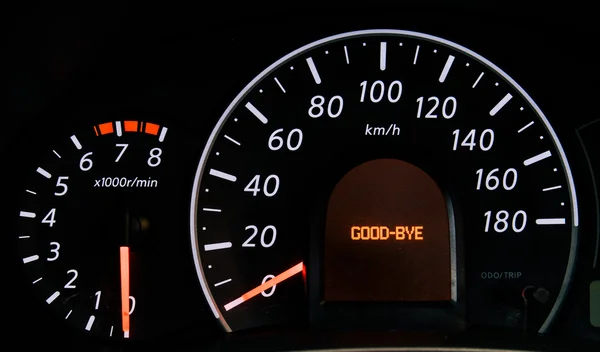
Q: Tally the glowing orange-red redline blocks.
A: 3